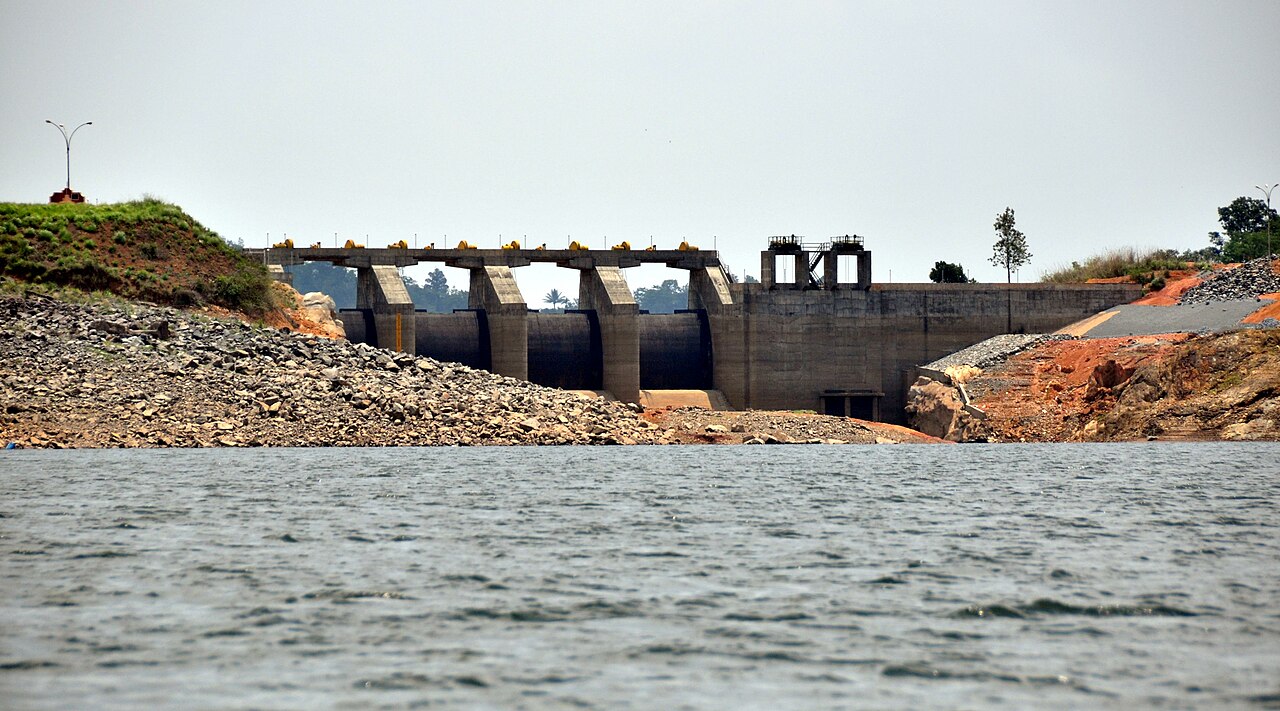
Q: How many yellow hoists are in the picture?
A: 8